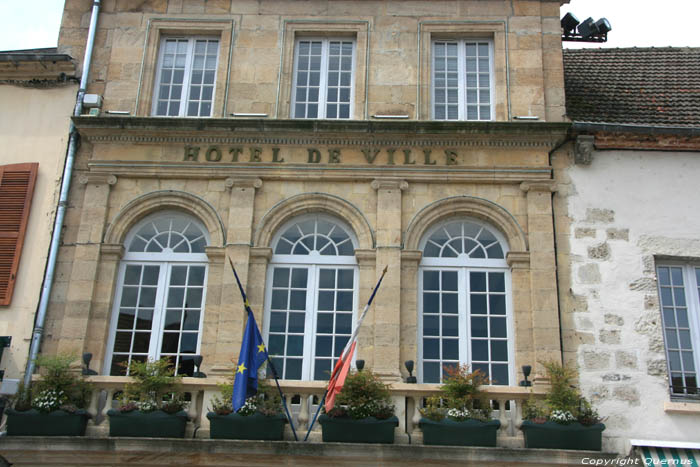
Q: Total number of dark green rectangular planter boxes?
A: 6